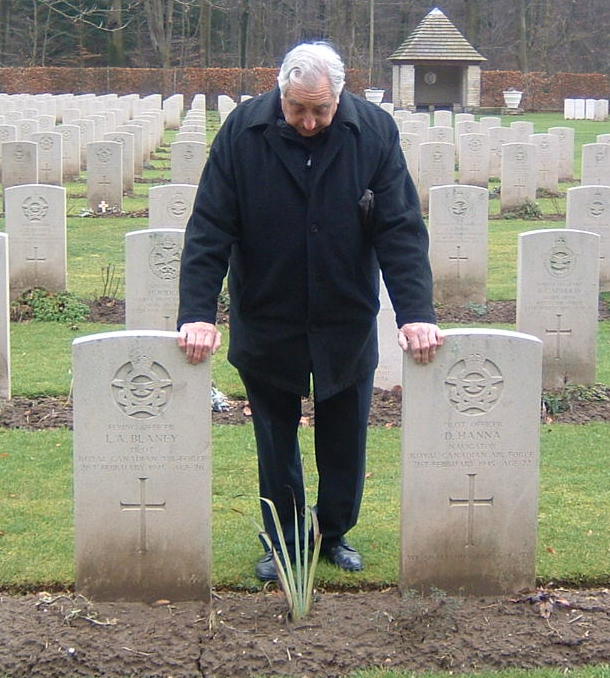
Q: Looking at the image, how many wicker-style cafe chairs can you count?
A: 0